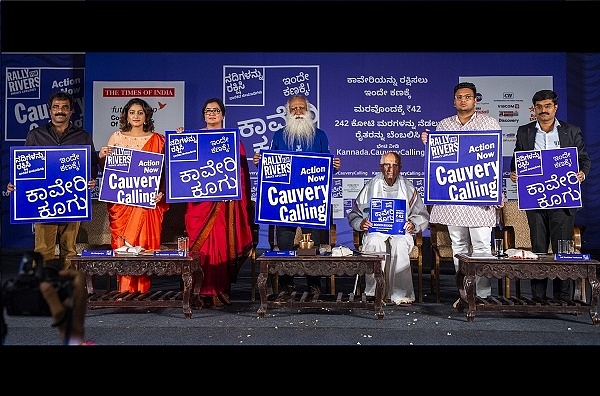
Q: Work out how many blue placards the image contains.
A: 7